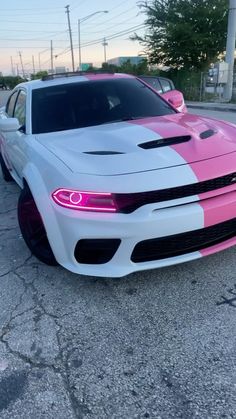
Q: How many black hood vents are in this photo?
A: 3